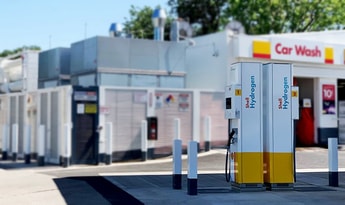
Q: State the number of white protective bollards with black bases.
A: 12